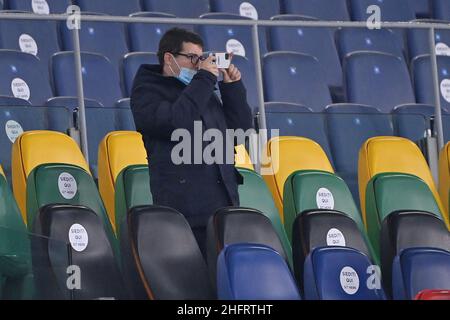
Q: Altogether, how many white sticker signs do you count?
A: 13